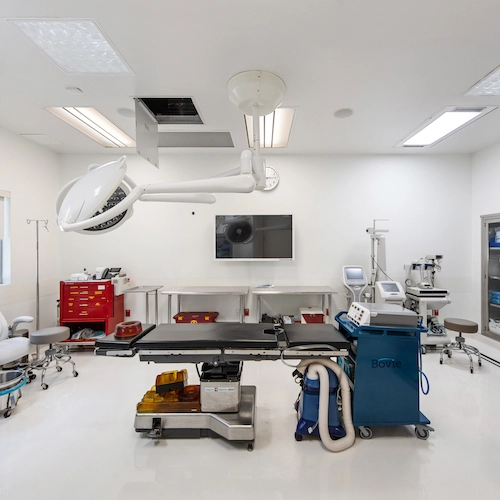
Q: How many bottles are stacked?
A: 0